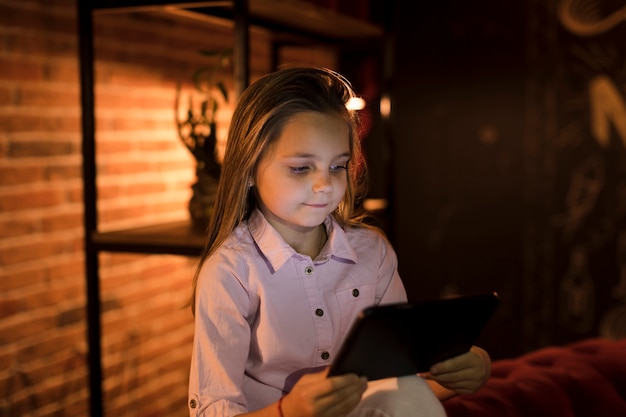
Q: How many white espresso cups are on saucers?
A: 0